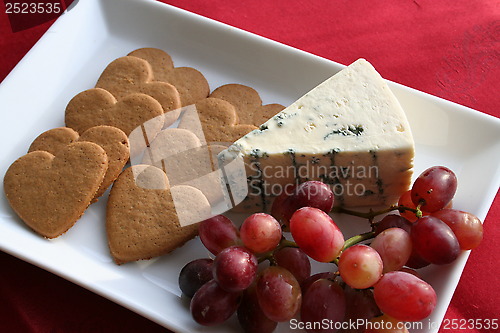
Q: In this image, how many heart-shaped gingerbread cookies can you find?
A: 9